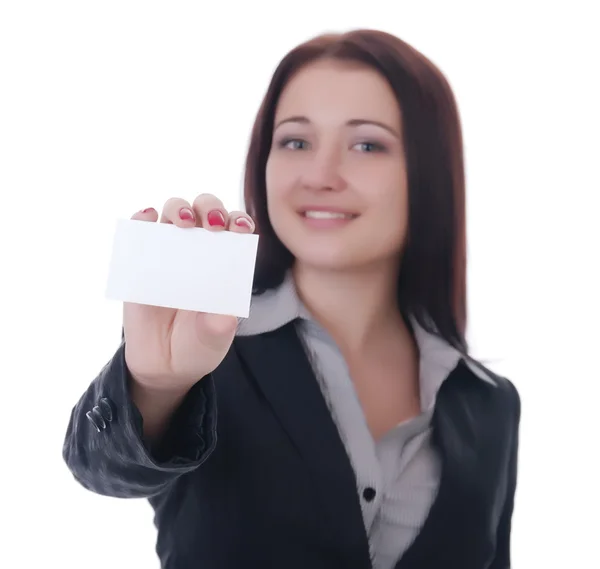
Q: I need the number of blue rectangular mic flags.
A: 0